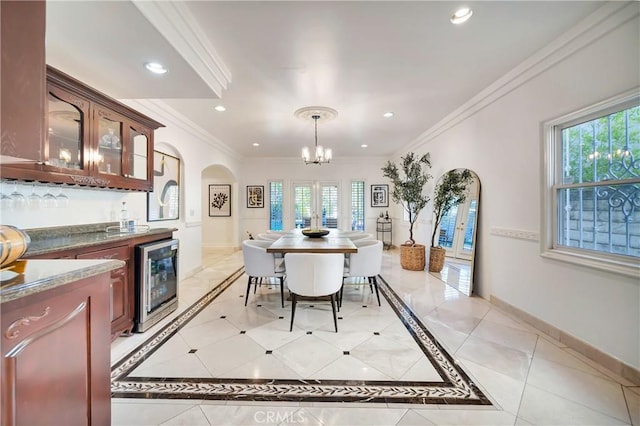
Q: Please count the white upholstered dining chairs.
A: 7